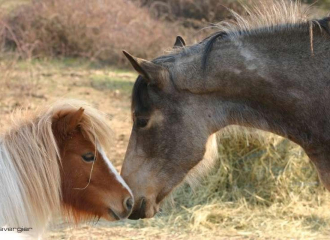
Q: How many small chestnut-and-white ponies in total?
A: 1